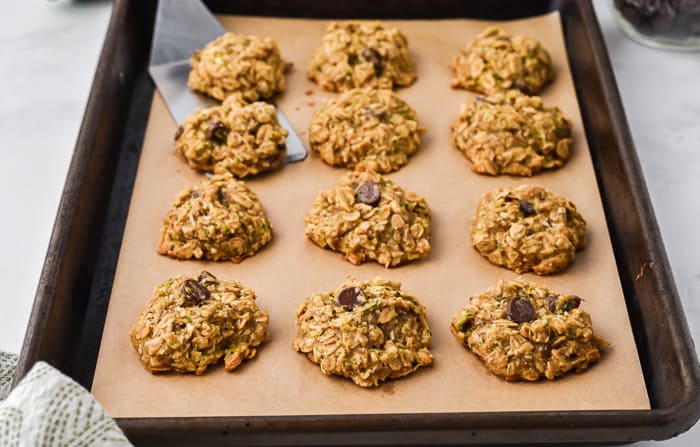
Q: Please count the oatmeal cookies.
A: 12